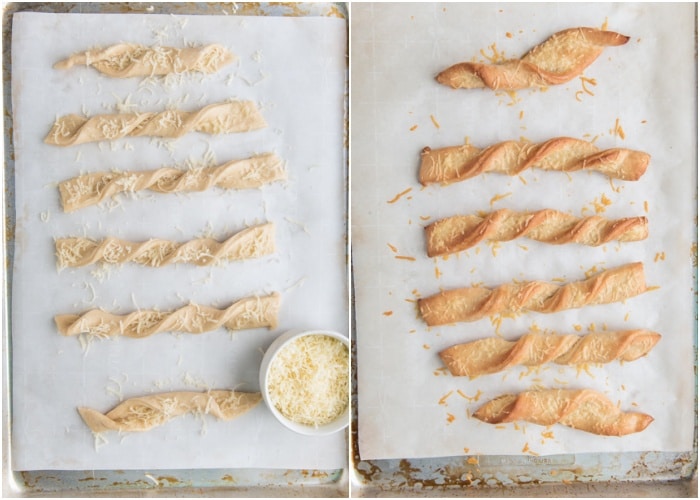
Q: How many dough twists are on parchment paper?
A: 12